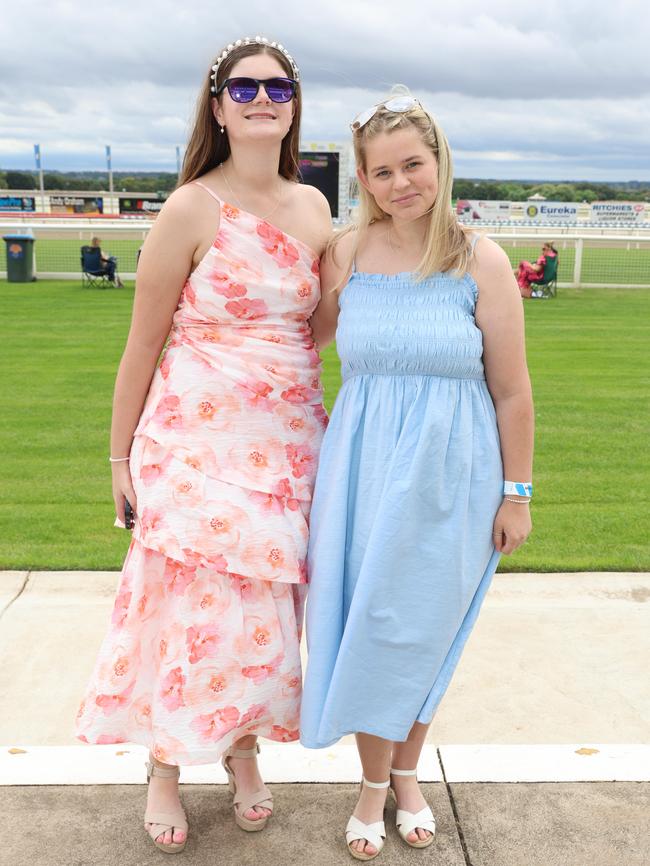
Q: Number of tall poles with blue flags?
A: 3